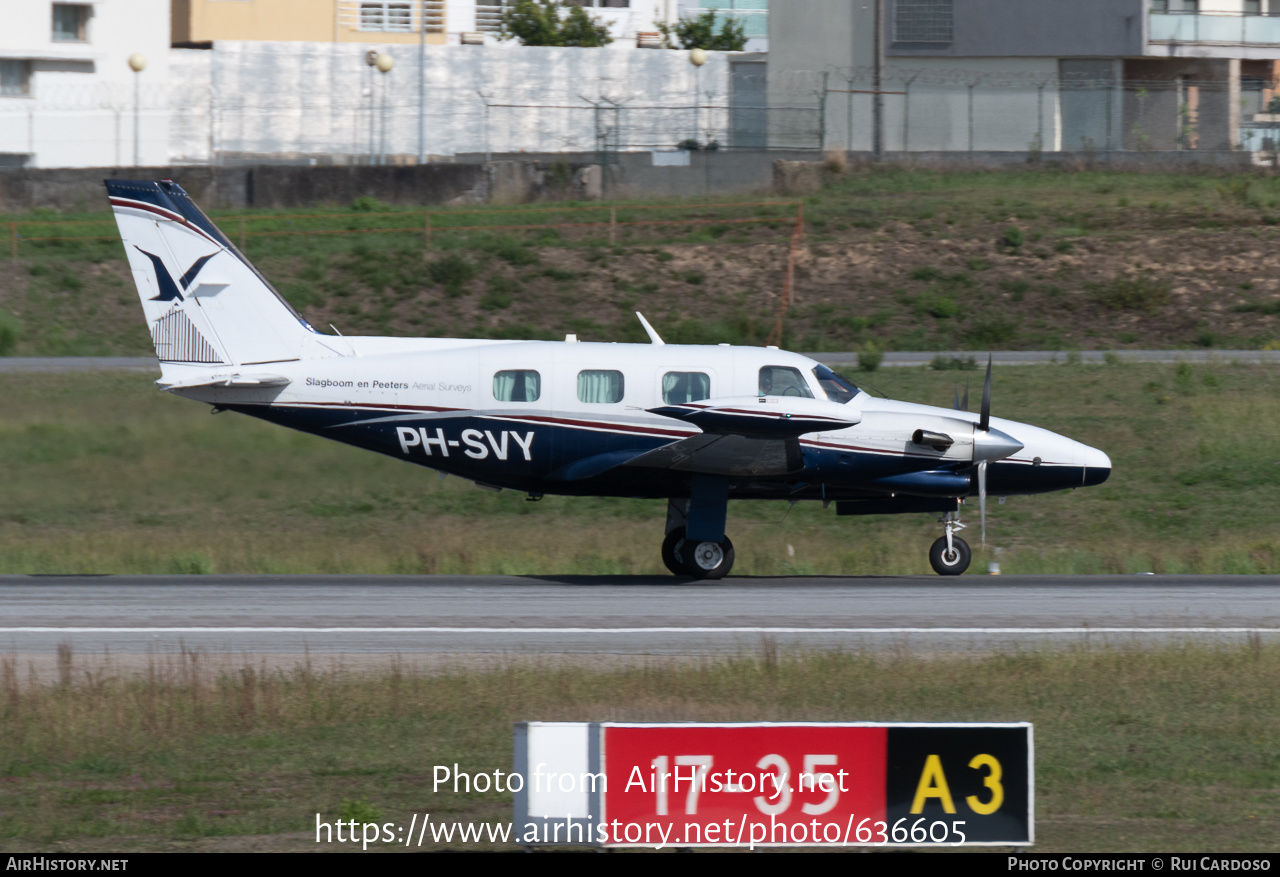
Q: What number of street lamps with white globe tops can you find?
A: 3